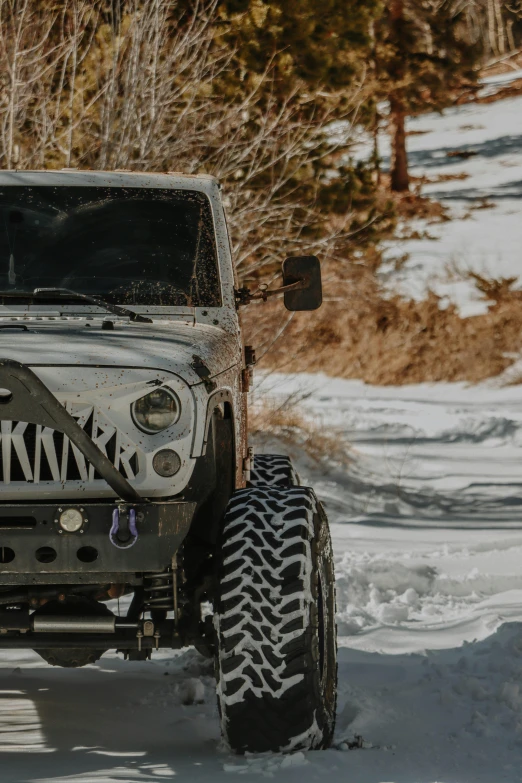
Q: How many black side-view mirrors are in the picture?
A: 1